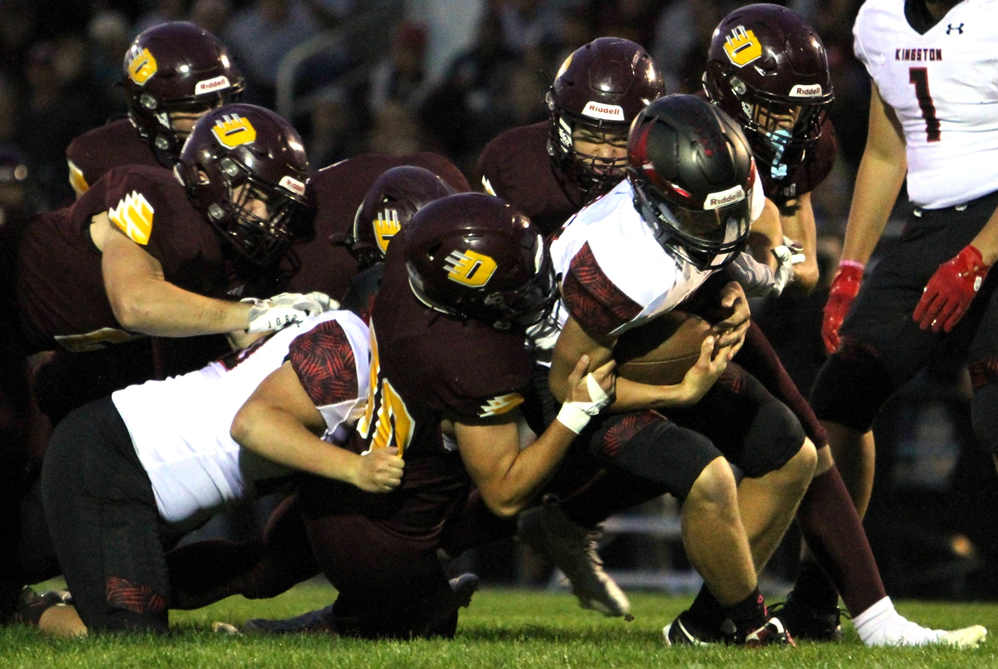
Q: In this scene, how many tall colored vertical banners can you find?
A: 0